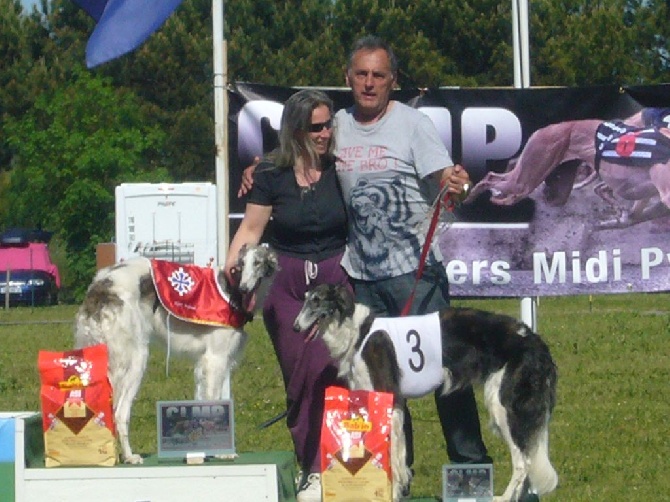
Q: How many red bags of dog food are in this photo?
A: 2